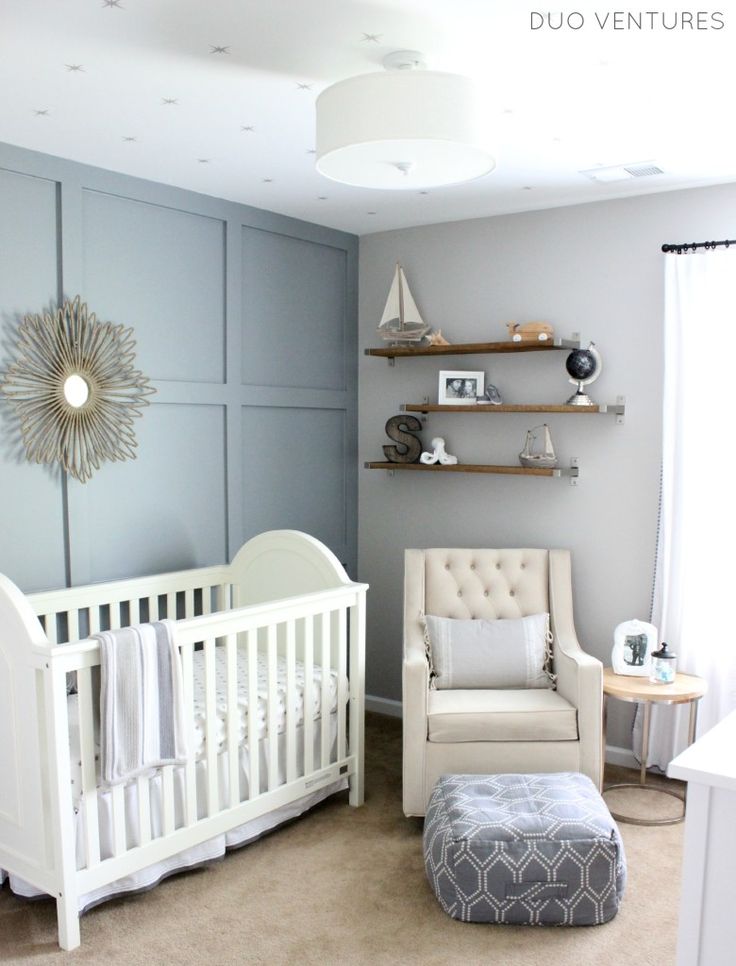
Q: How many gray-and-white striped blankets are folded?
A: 1